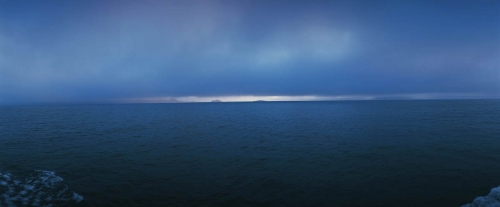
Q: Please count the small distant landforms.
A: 2